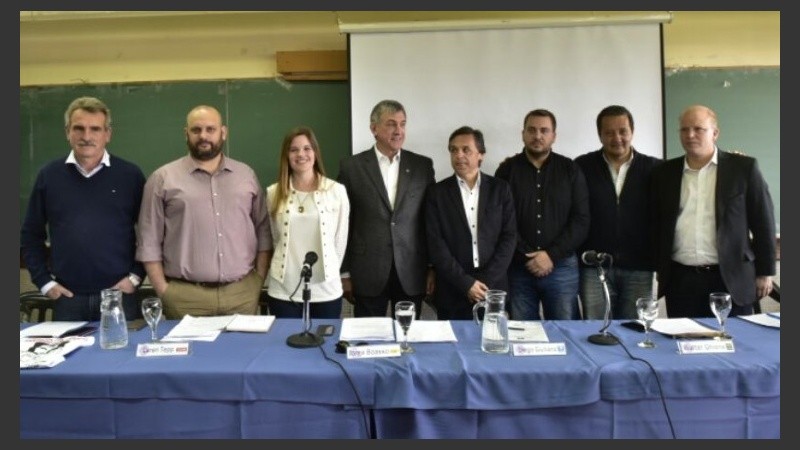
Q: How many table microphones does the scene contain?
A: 2